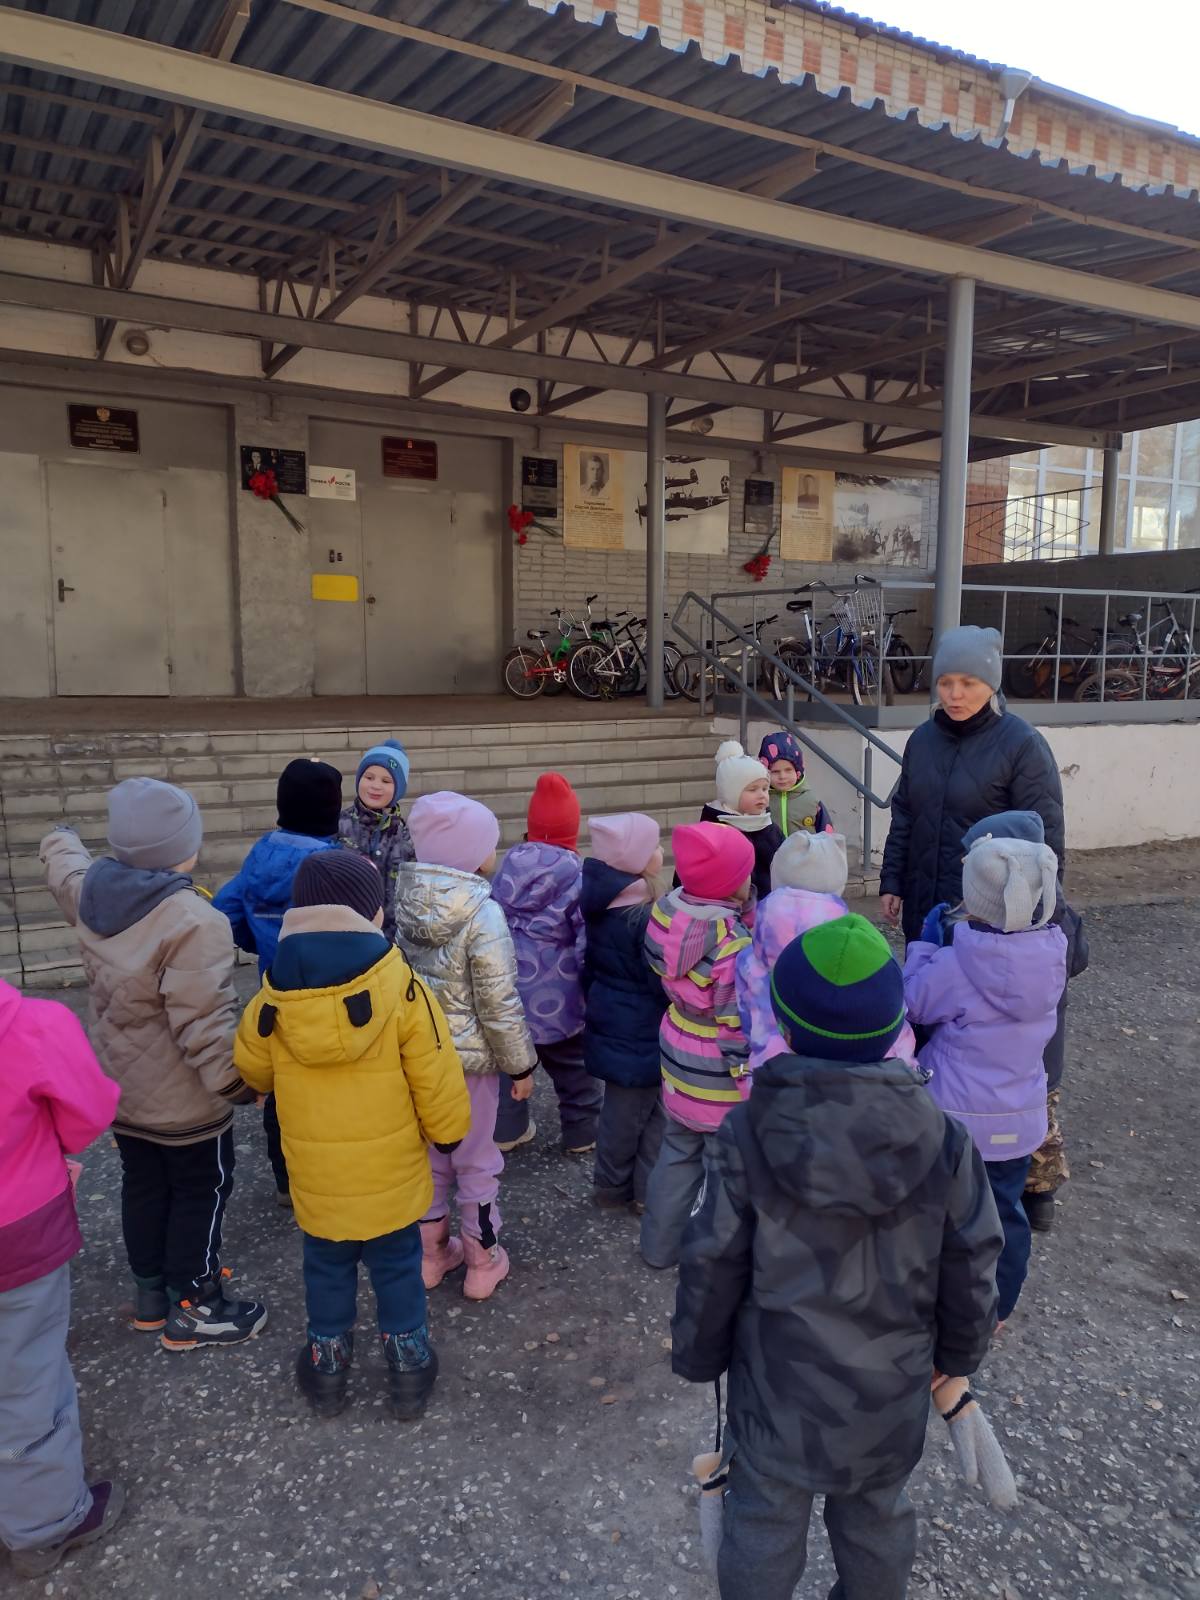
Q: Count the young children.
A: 15